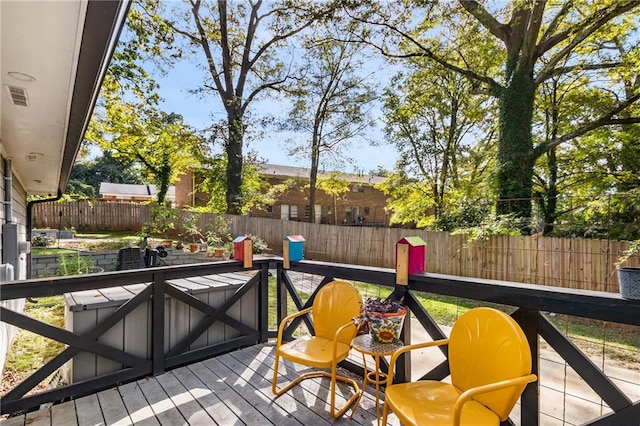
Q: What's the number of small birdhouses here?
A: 3